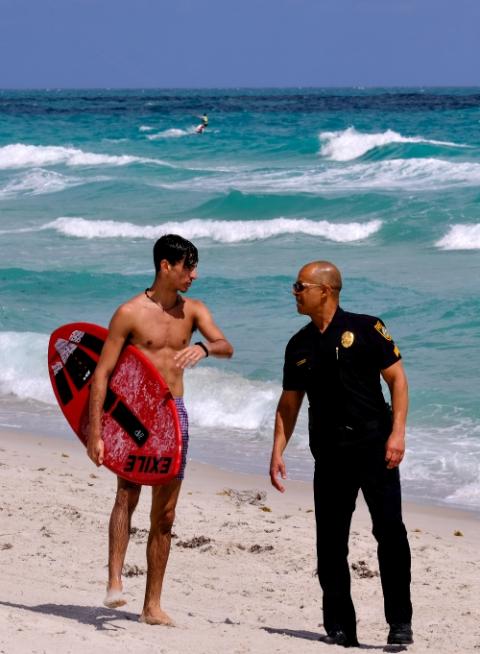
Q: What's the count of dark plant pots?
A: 0